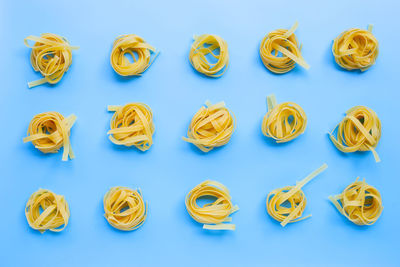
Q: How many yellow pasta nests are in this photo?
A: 15